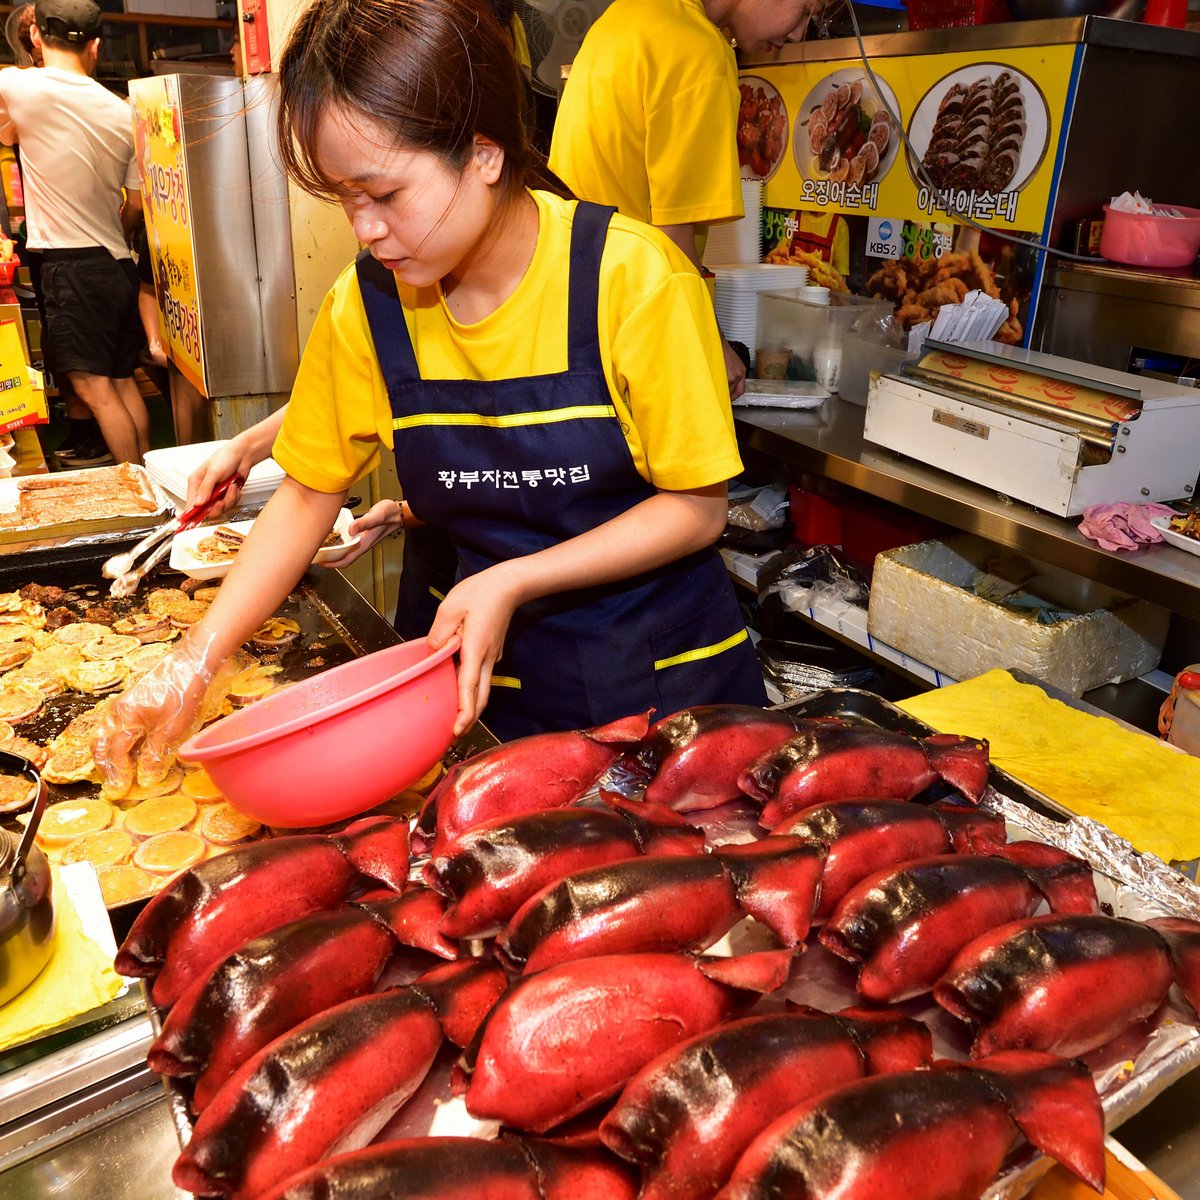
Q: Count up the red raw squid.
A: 15